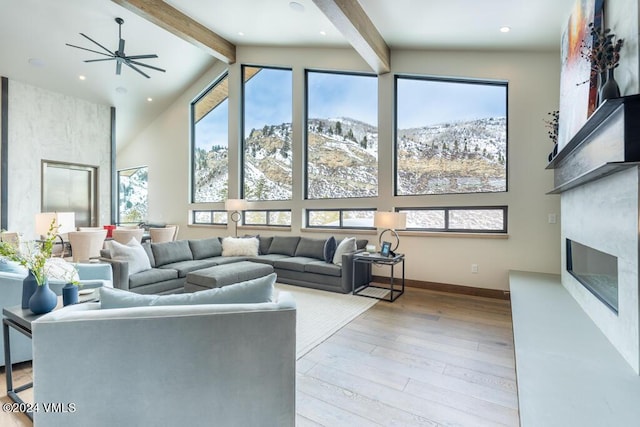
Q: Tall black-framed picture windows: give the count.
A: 4